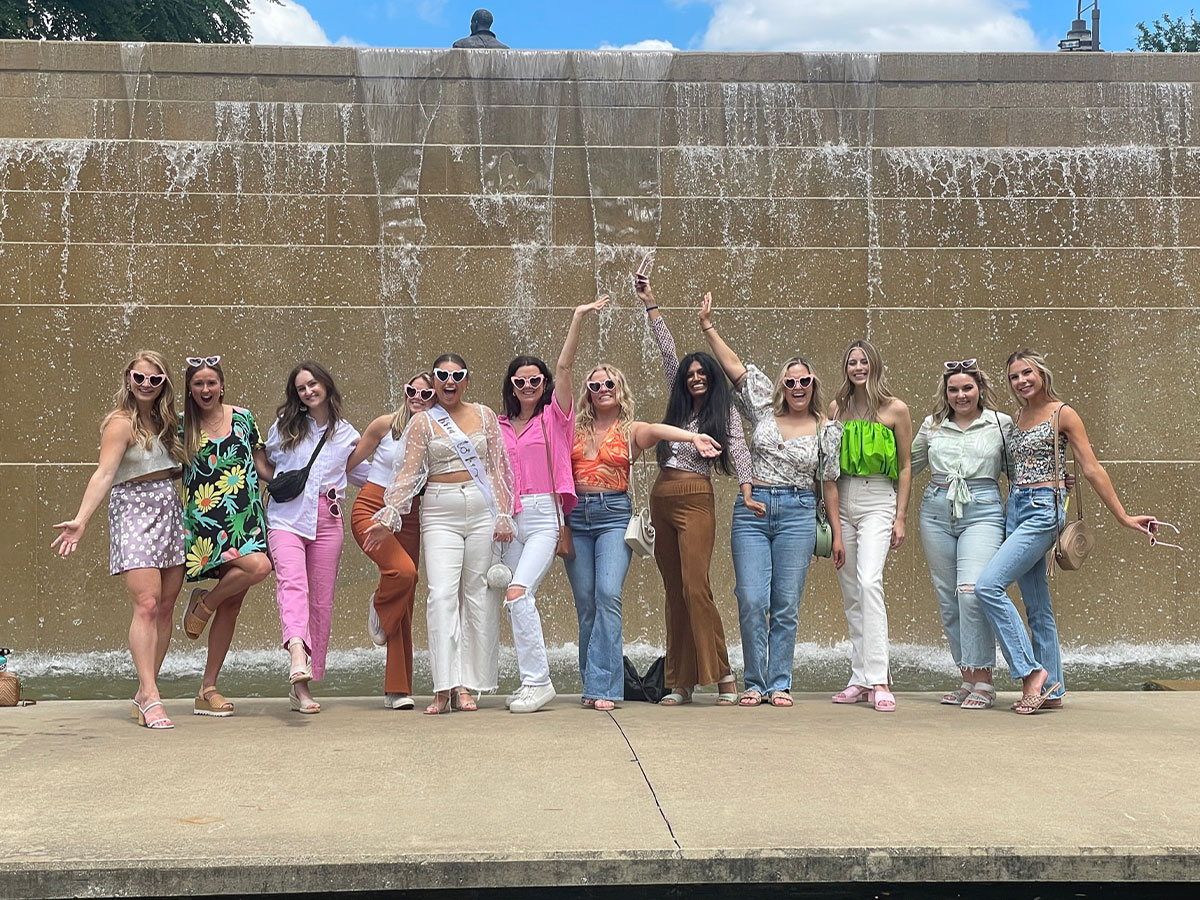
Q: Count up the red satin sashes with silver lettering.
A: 0